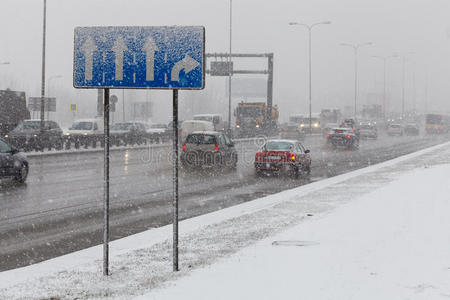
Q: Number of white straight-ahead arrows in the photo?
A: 3